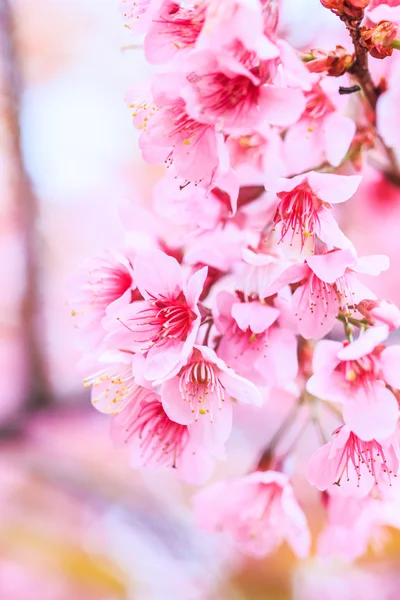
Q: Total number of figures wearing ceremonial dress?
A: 0